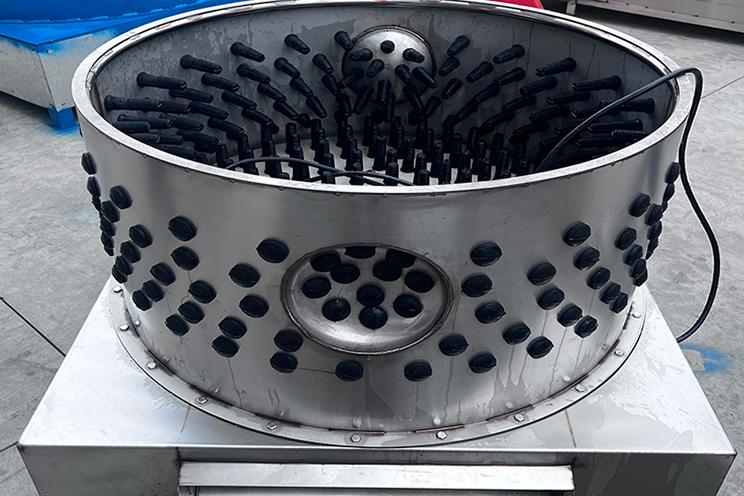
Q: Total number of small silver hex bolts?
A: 11